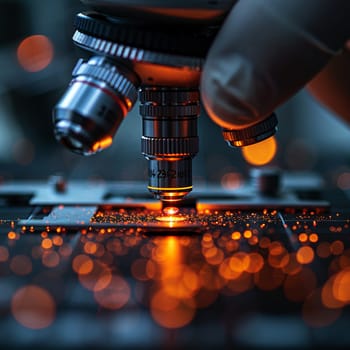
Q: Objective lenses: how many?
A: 3